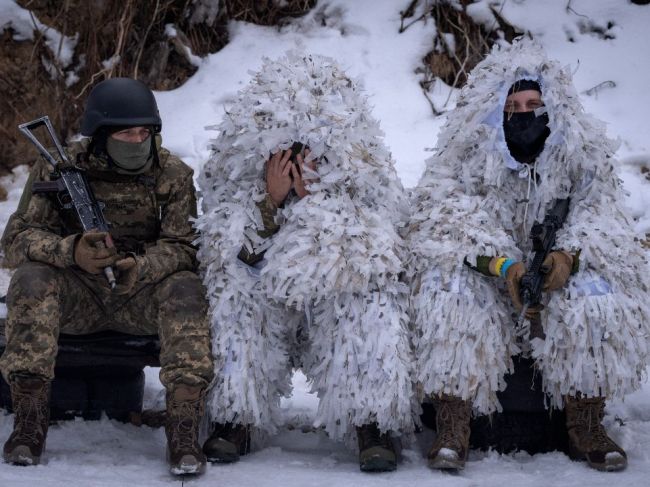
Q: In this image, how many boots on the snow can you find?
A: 6